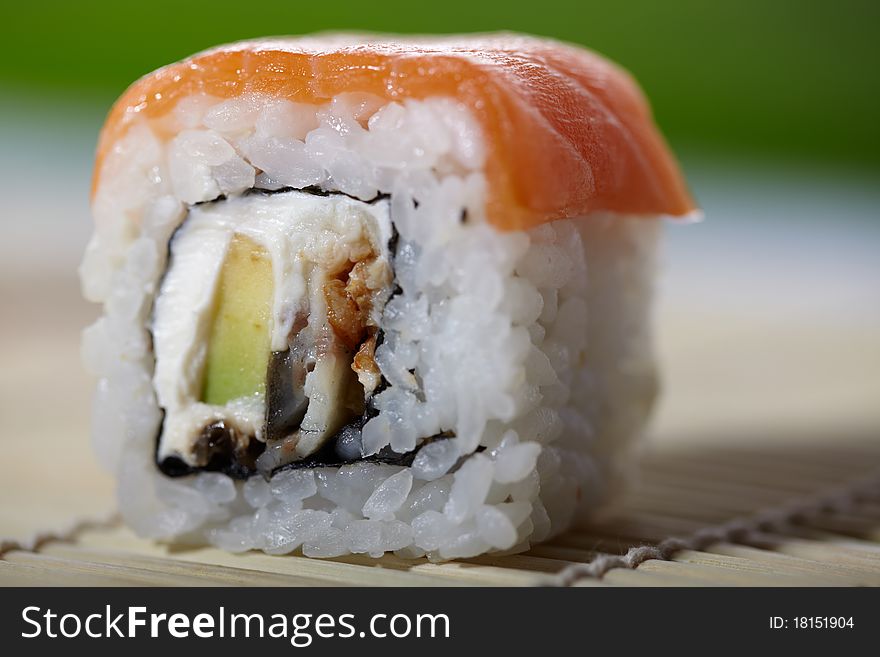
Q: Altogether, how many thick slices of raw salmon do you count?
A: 1